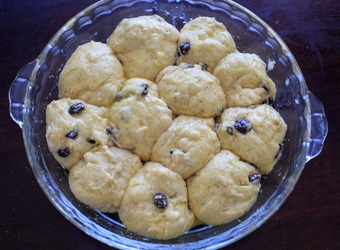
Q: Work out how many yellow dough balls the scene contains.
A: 12